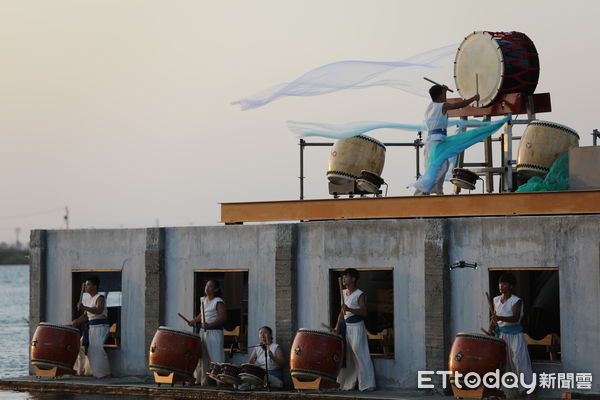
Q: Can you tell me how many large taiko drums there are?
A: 7